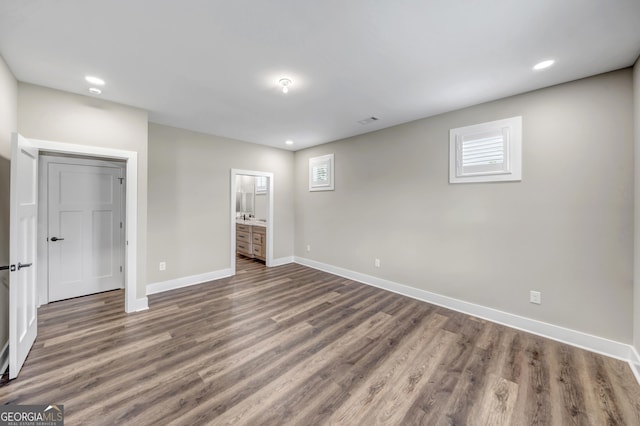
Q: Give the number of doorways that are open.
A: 2